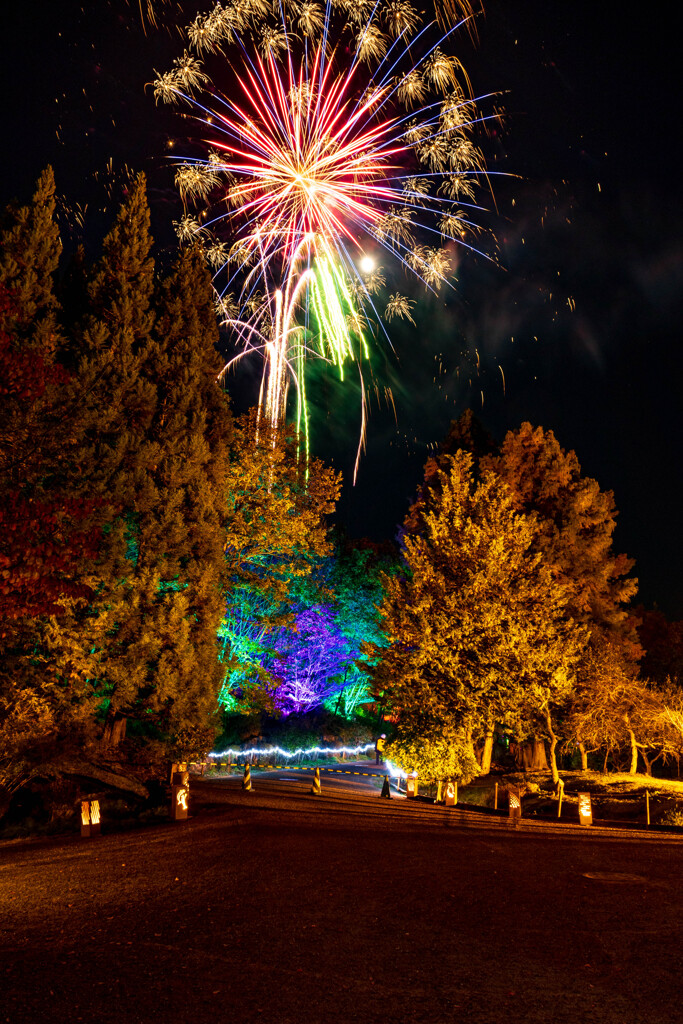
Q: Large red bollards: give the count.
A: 0